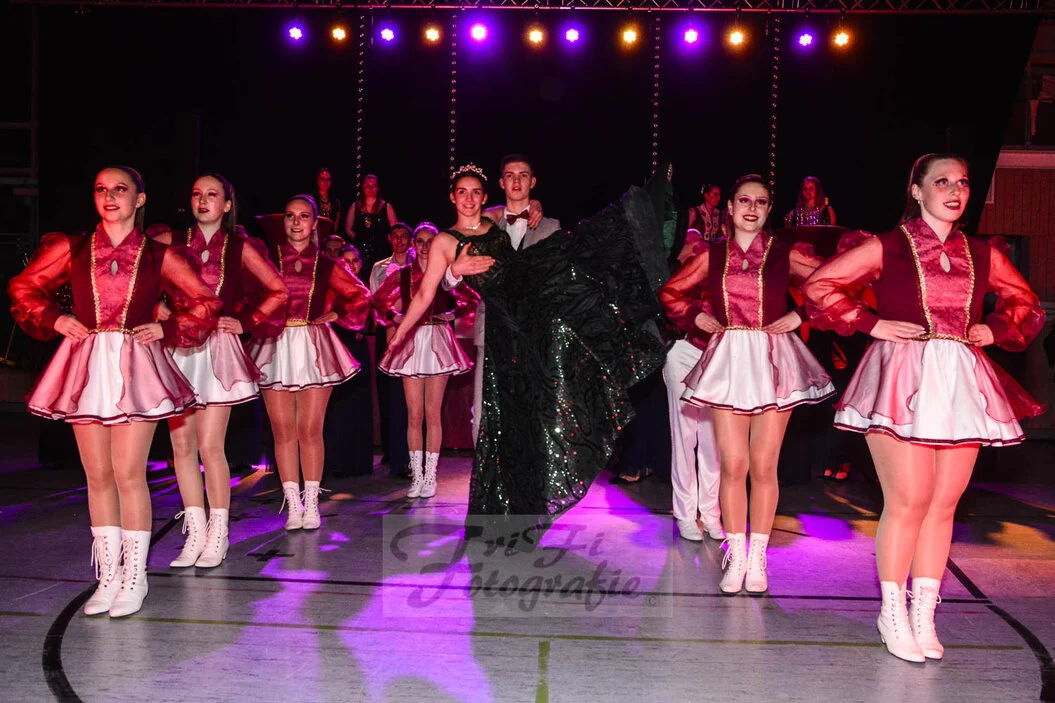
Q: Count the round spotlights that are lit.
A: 12